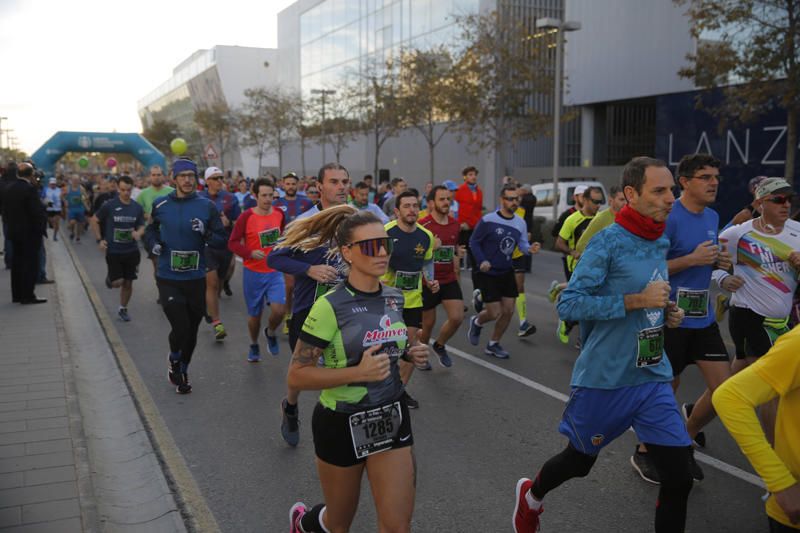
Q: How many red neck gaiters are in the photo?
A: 1